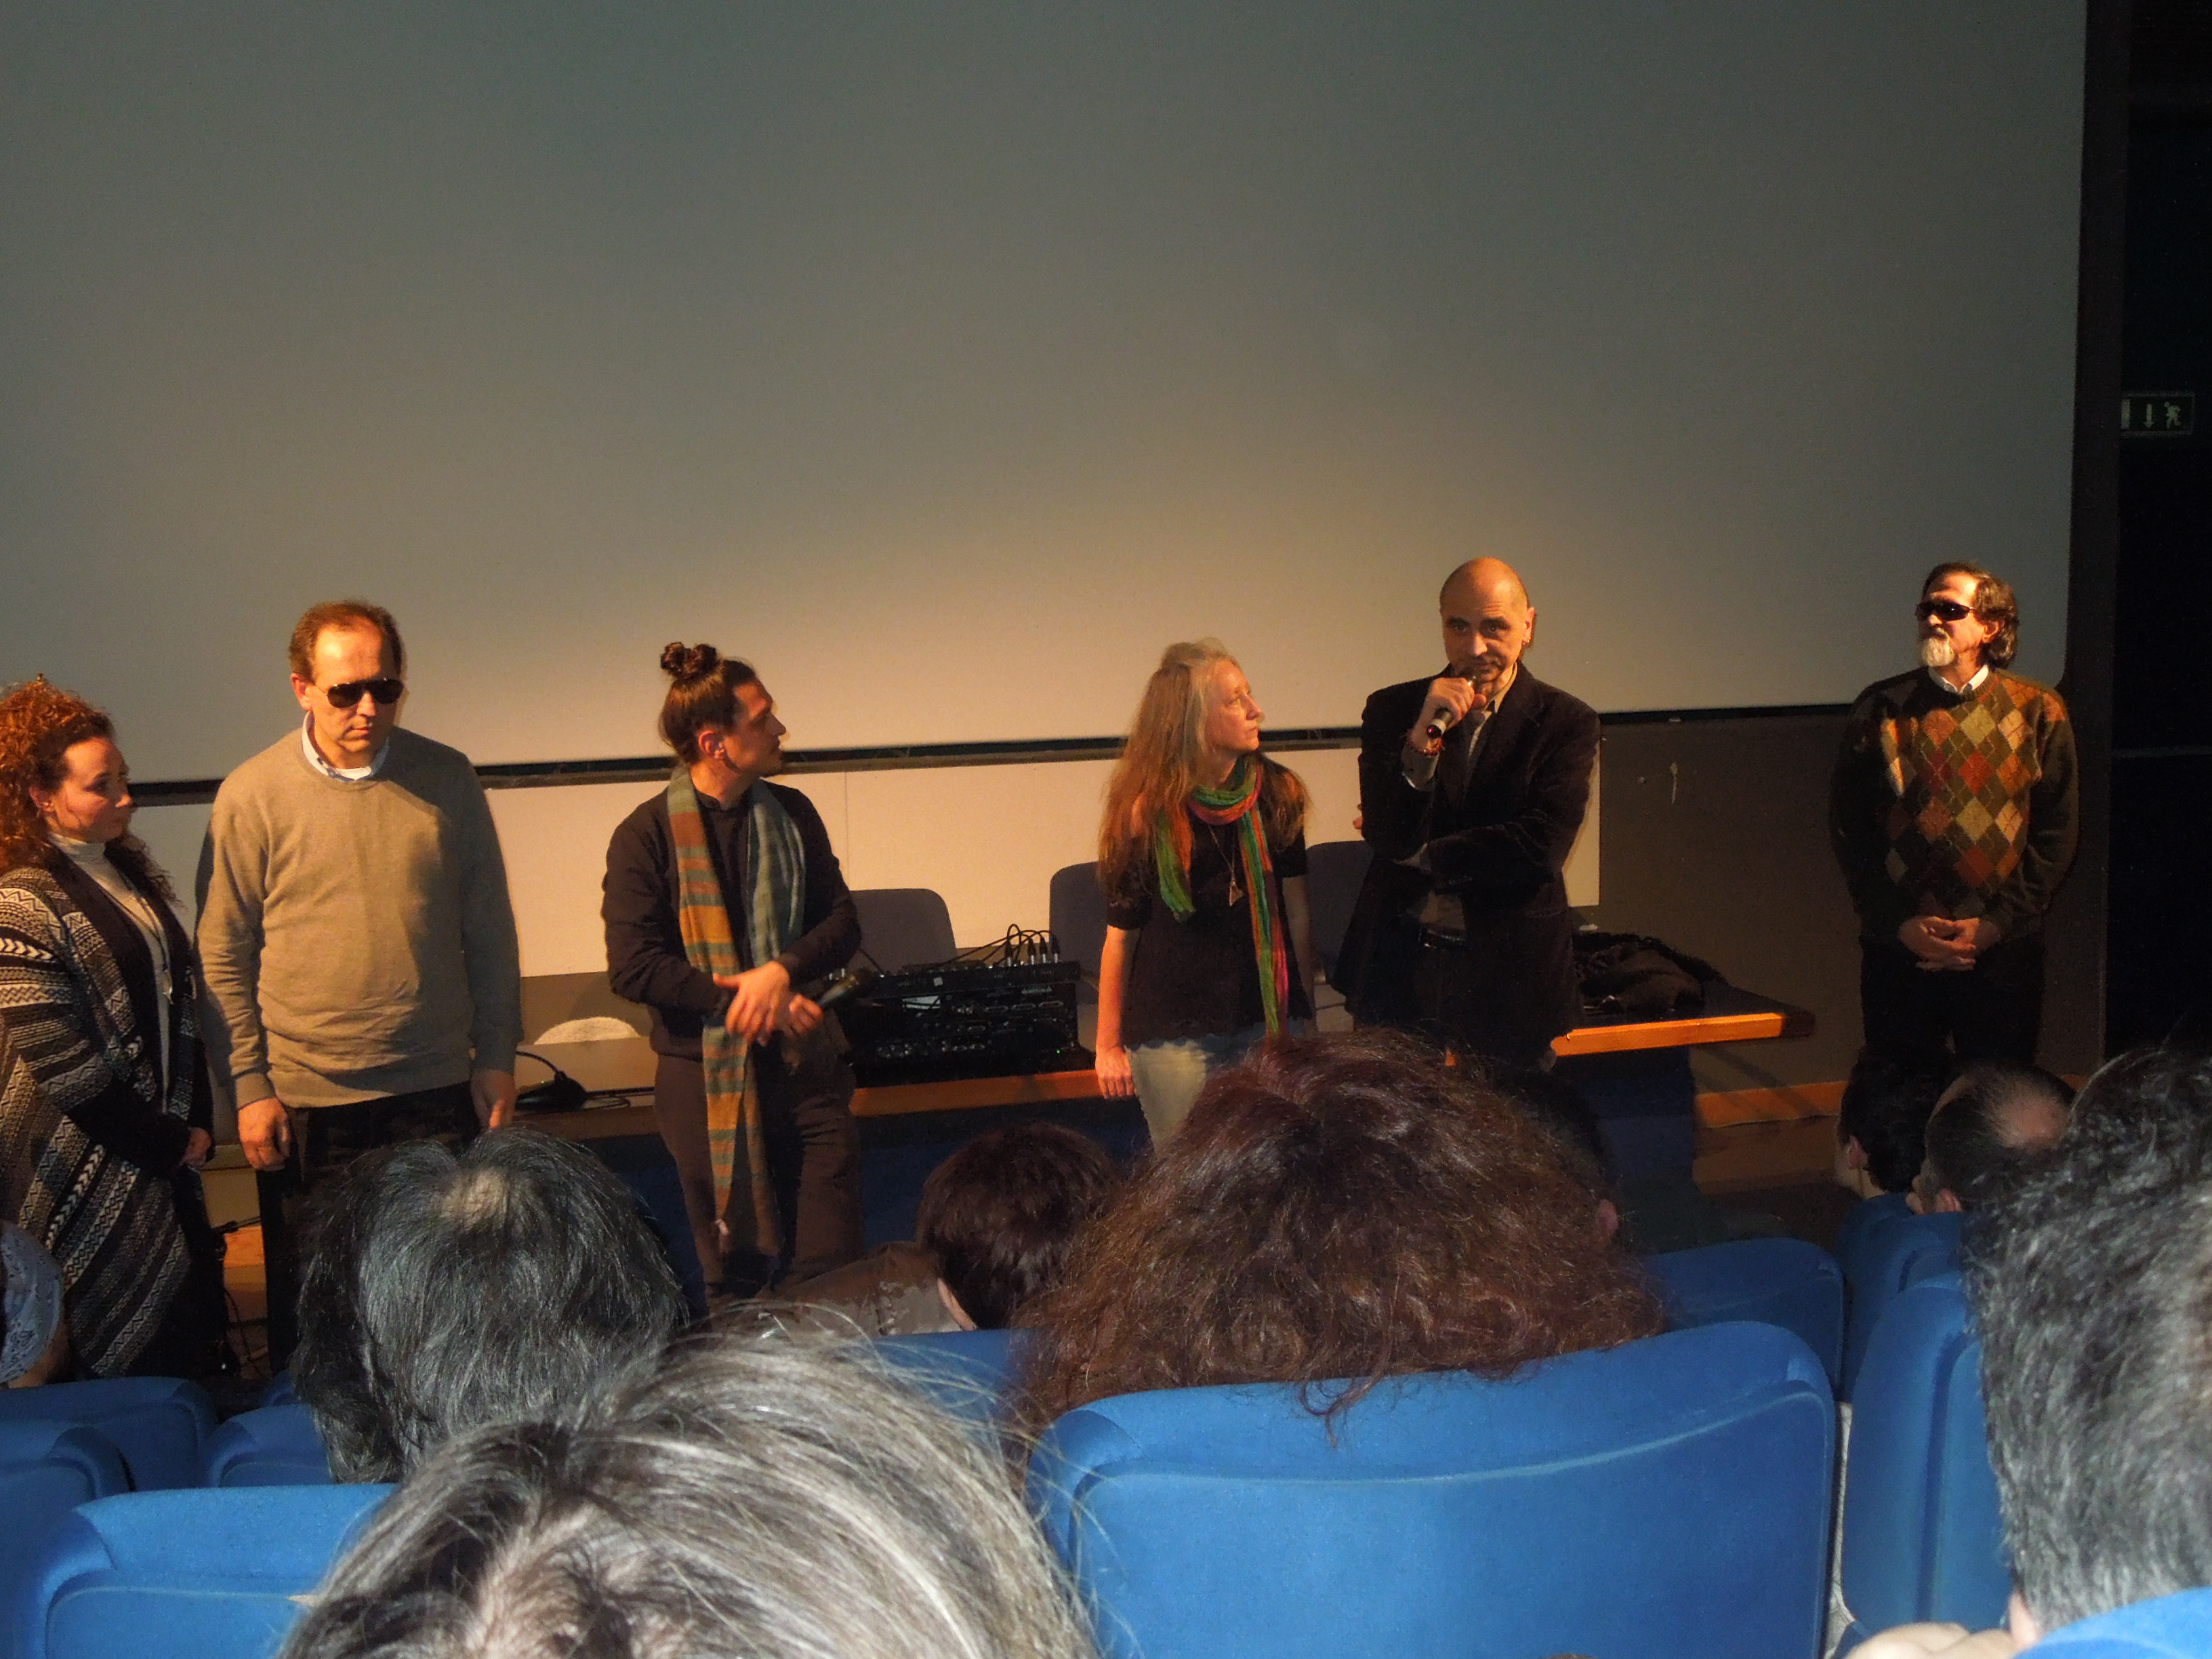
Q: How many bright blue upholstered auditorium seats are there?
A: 12